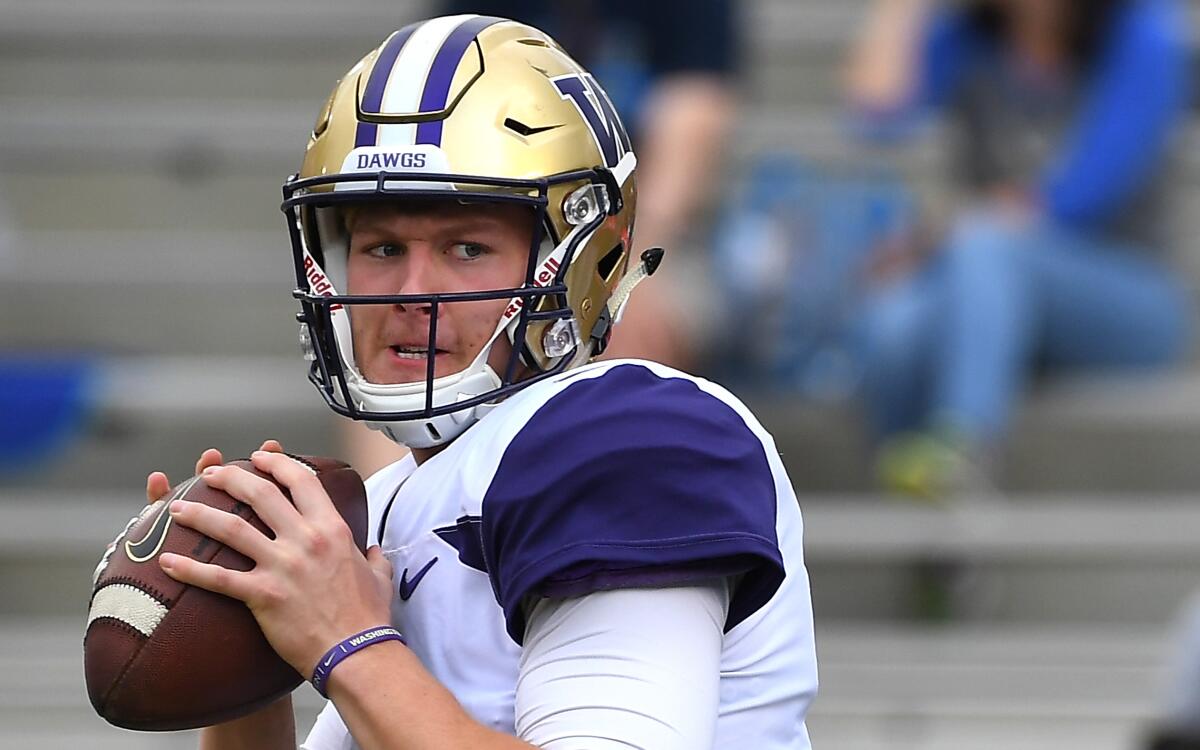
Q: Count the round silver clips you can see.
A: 2